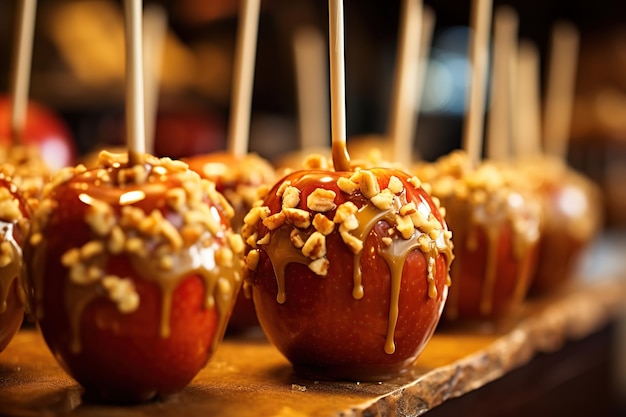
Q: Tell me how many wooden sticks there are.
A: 12